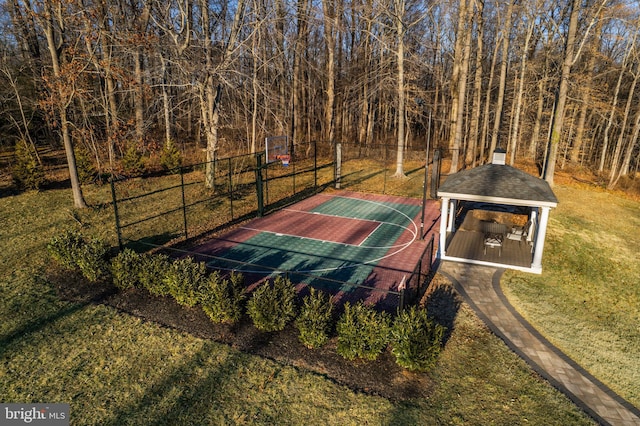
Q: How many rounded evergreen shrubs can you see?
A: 10